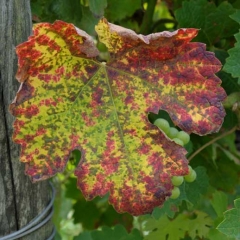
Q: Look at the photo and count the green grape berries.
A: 8